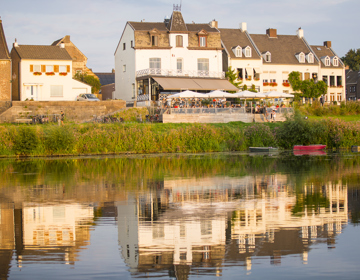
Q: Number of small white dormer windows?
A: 7